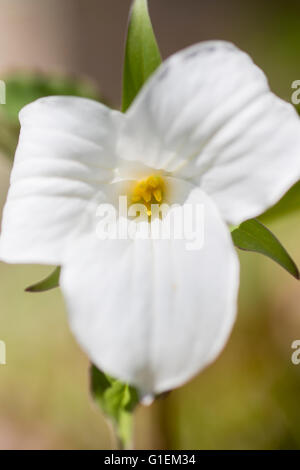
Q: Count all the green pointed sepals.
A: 3